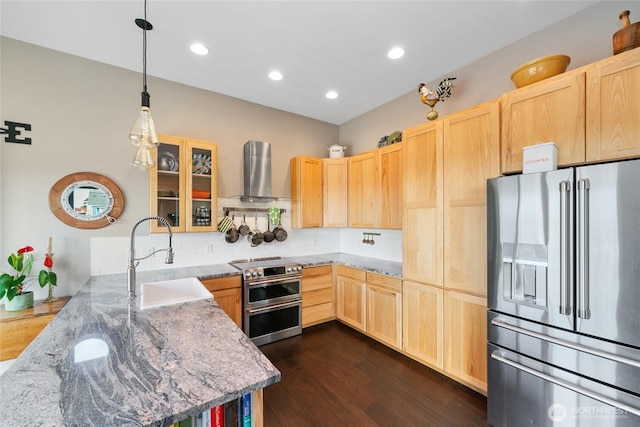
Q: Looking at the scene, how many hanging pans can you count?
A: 5